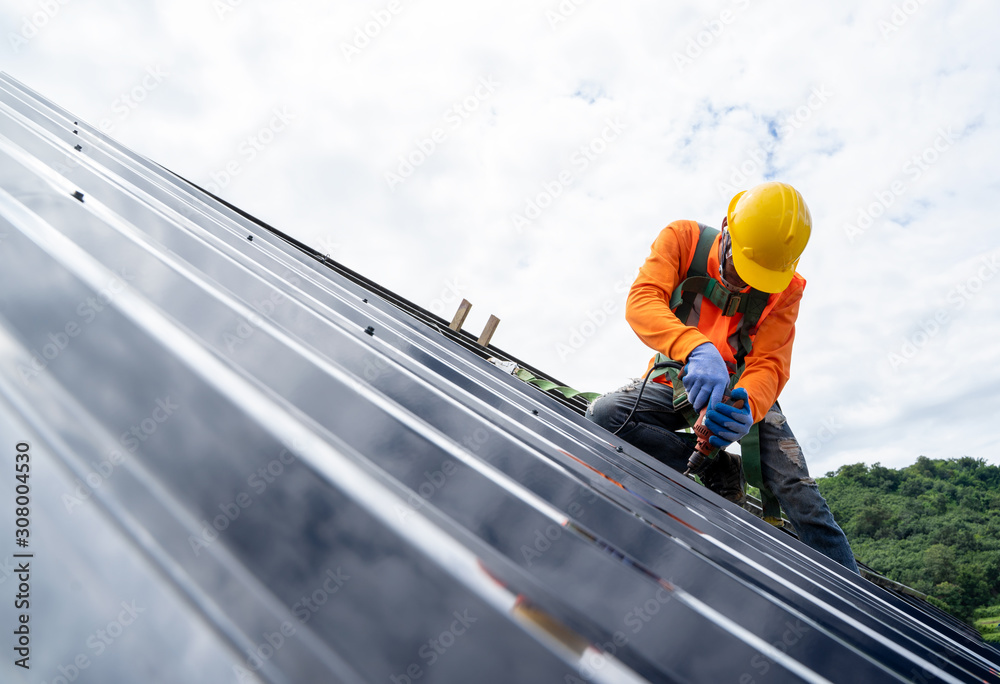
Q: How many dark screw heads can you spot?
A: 9